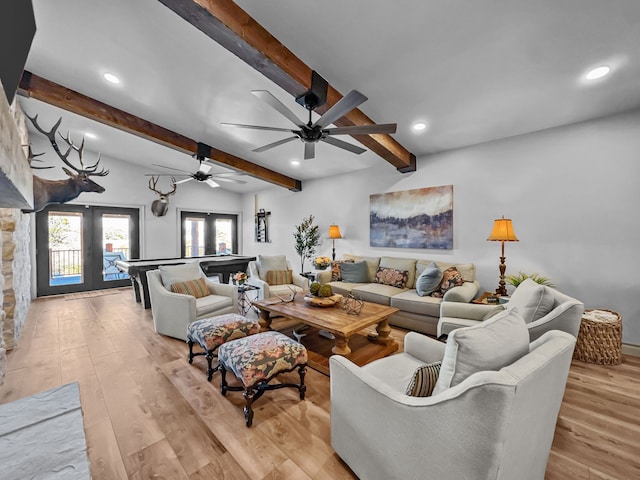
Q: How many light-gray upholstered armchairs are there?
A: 4